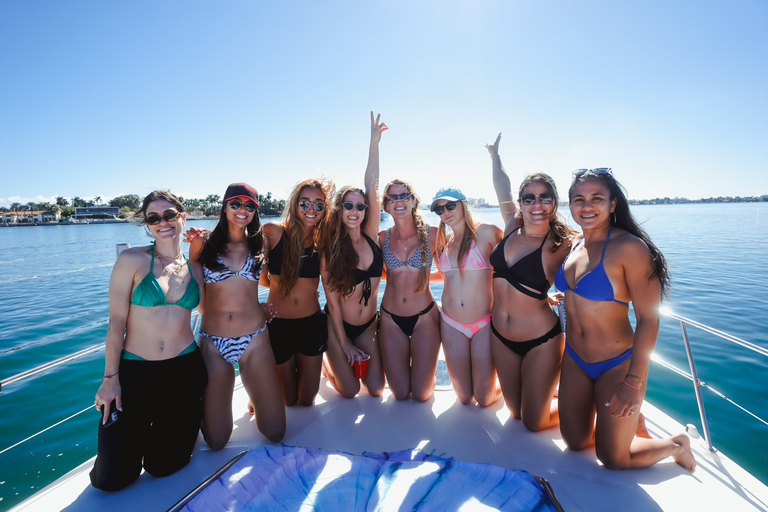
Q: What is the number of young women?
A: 8